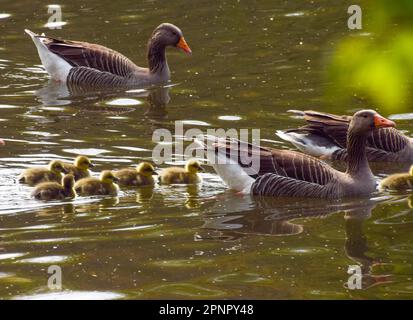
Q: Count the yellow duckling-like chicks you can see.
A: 7